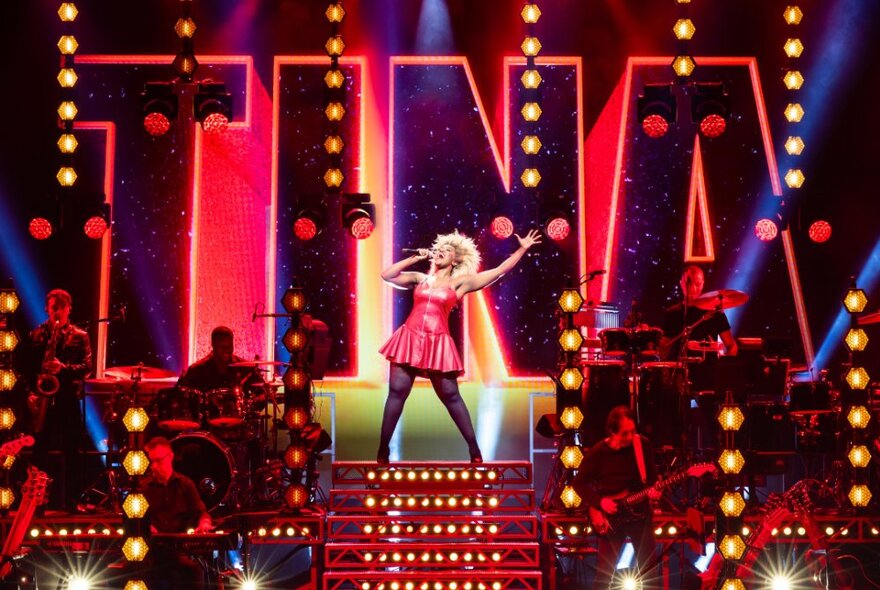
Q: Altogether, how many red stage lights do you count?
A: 12